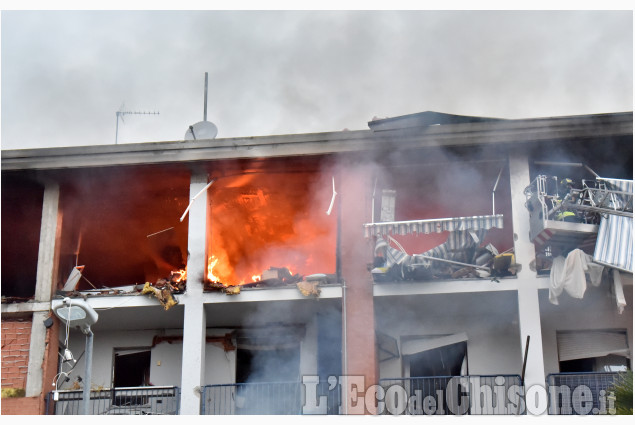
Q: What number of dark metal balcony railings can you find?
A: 4